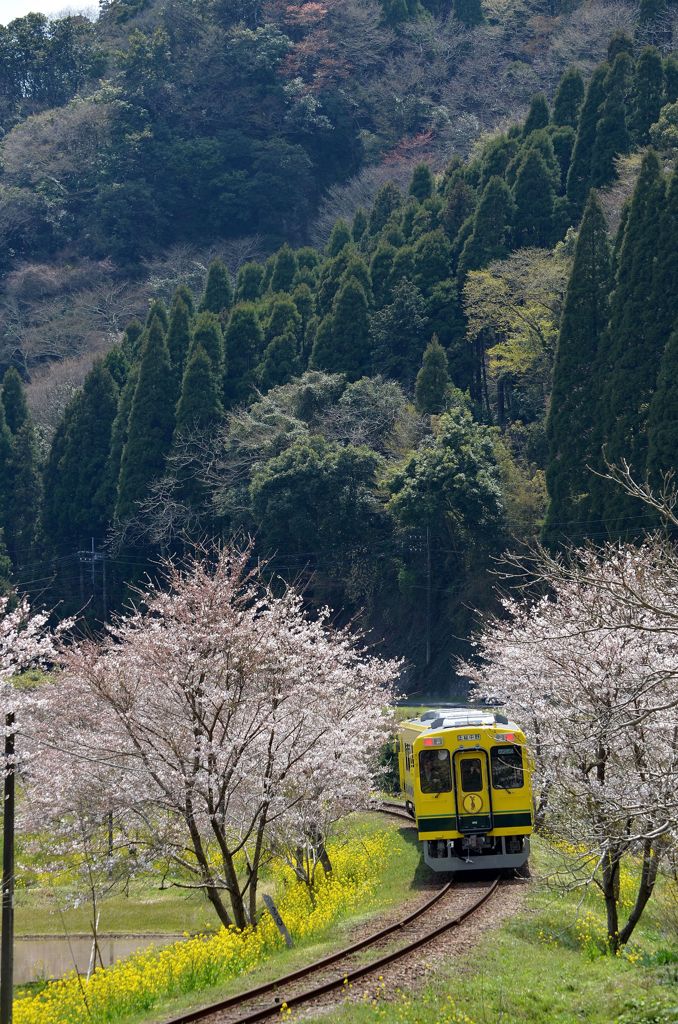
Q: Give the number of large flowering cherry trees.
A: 2